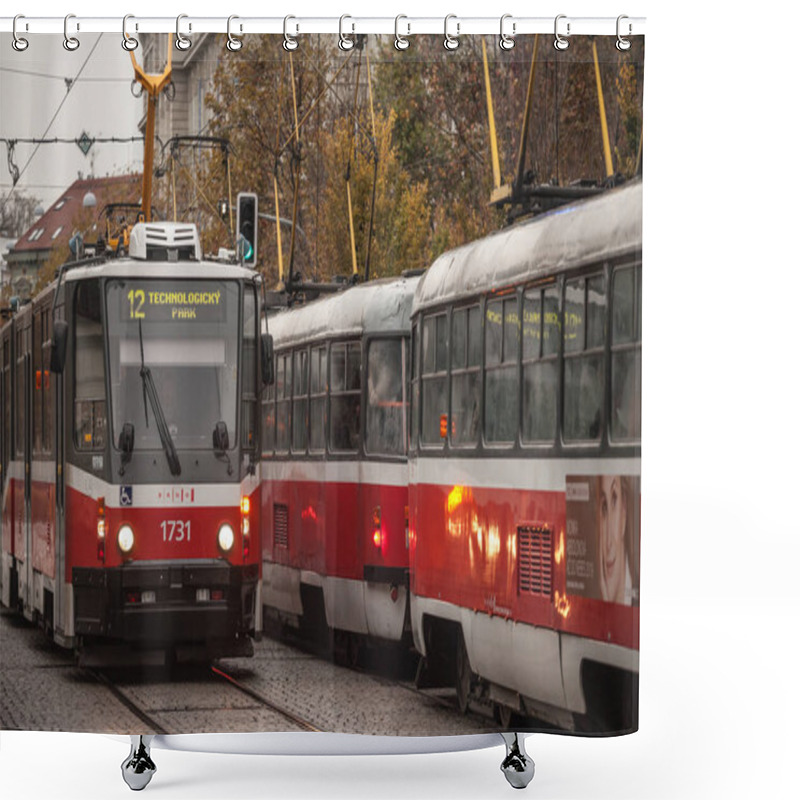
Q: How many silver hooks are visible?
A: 12